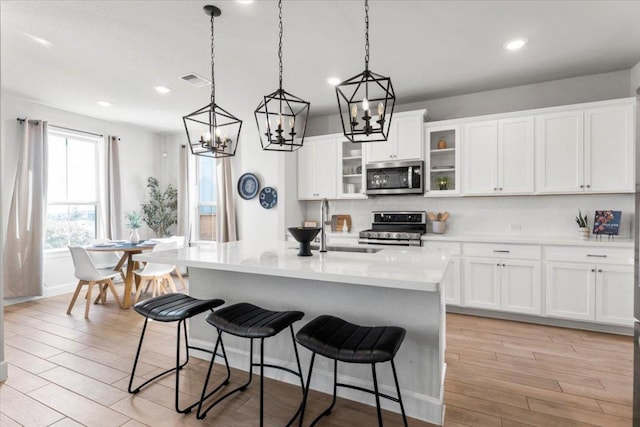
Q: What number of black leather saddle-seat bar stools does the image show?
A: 3